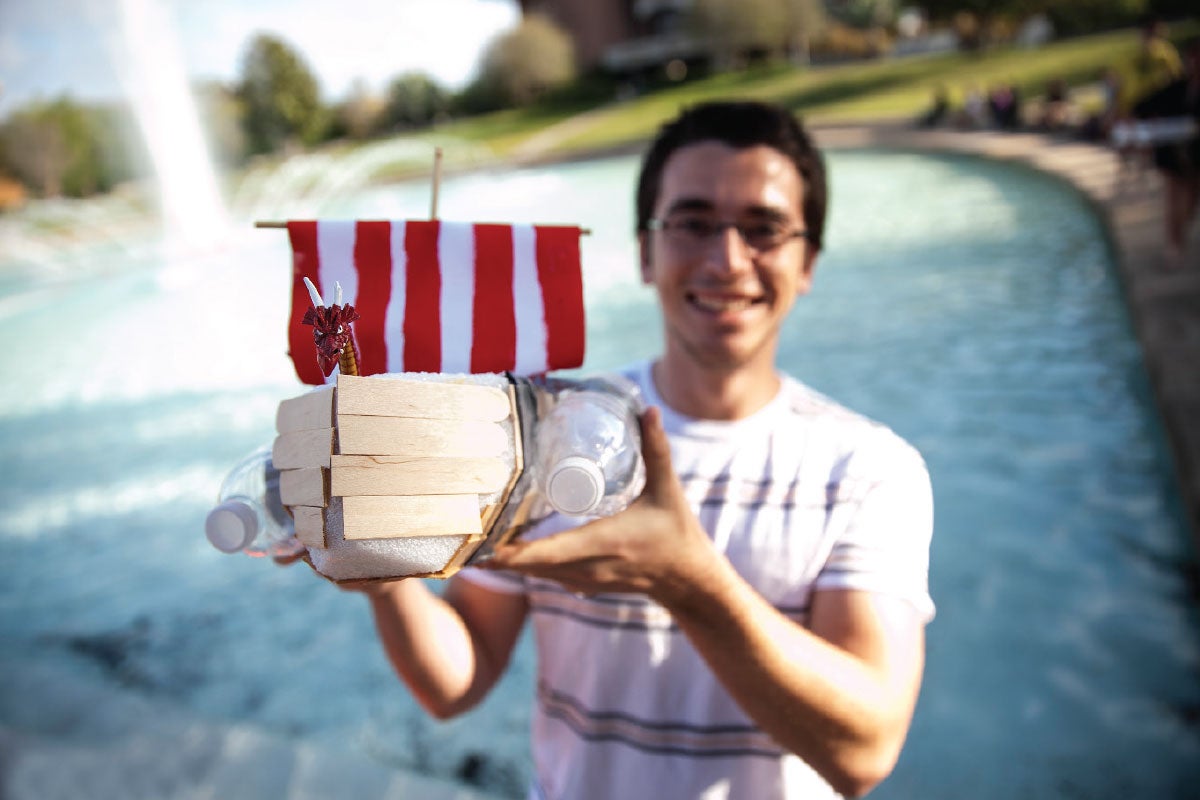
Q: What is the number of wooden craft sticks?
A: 8